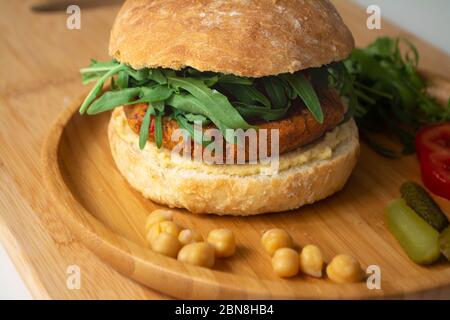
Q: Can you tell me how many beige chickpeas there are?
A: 10